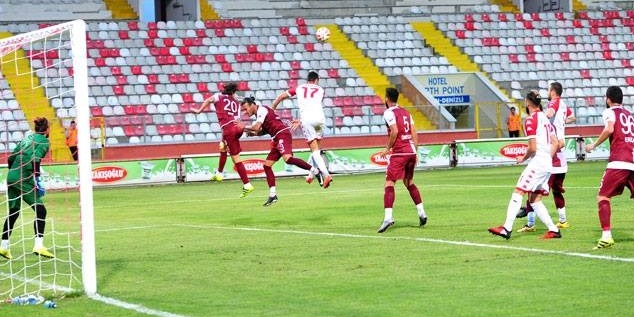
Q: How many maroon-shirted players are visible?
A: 4